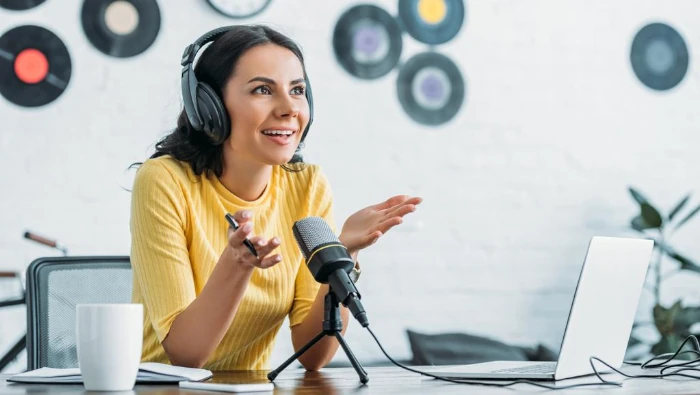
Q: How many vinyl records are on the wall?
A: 7